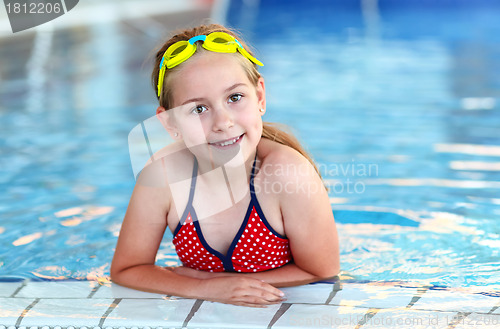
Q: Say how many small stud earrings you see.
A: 2